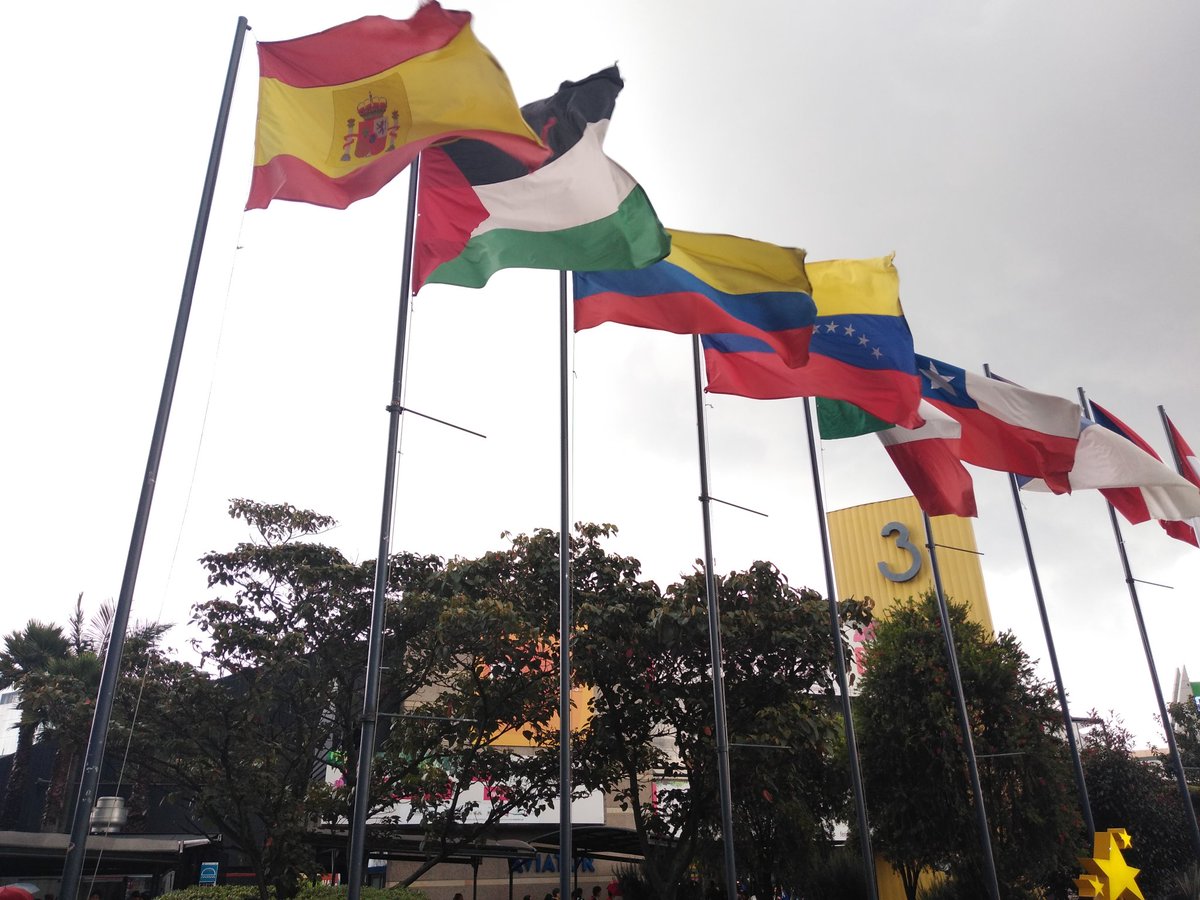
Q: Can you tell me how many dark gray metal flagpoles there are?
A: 9